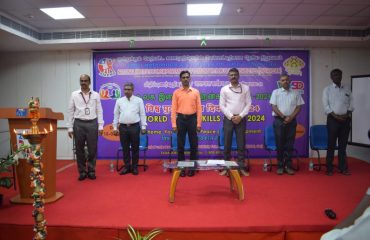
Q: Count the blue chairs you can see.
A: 5